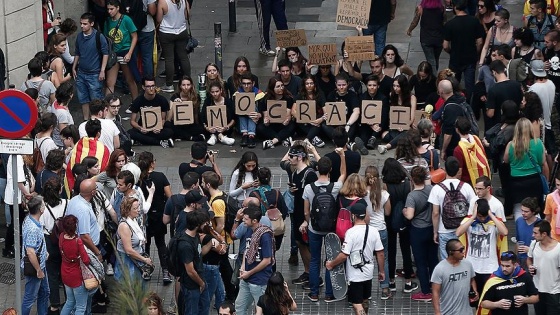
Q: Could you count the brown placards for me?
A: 14